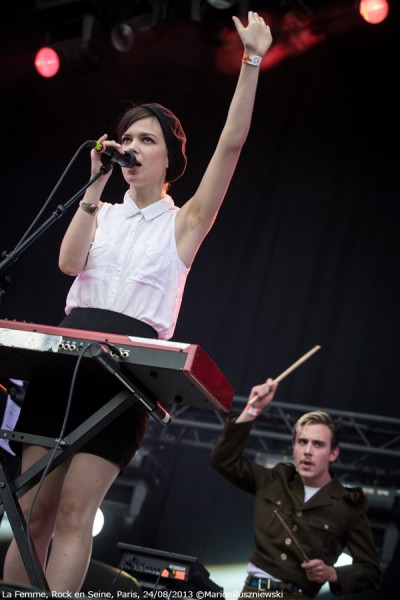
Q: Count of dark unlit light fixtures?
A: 2